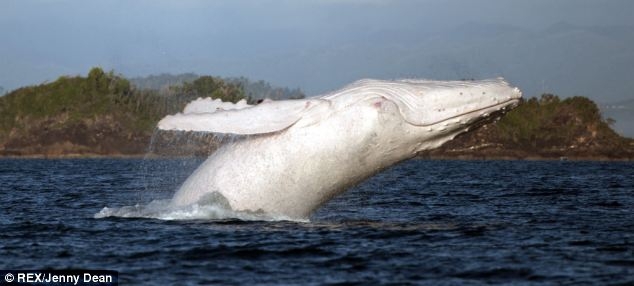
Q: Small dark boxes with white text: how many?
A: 1